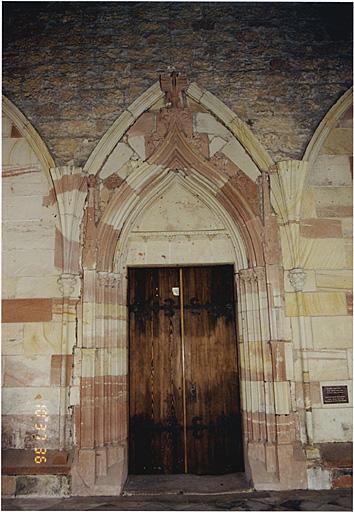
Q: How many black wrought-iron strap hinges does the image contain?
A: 4